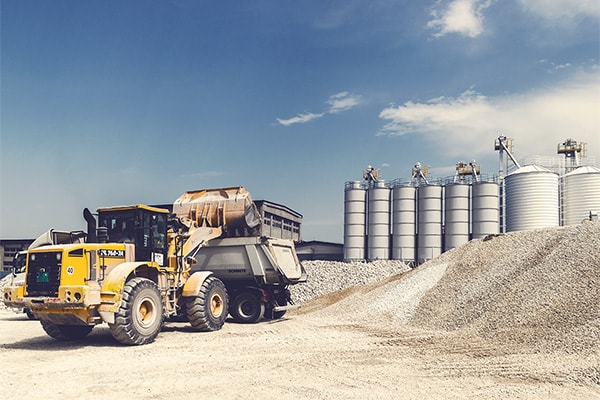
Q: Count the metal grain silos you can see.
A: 8